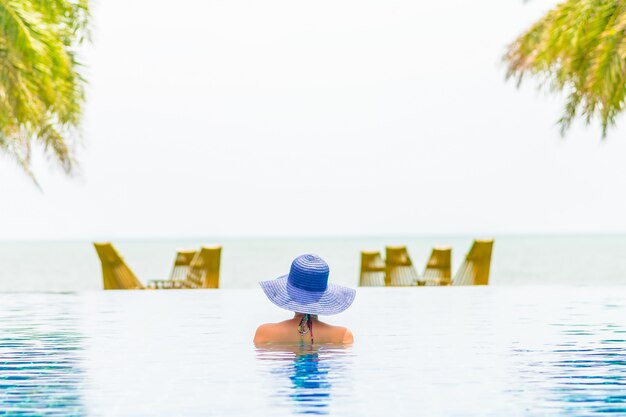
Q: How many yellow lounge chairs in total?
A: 7